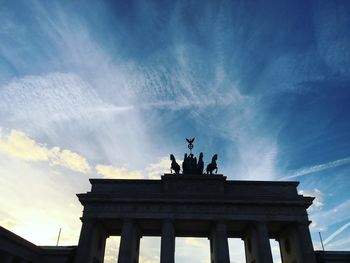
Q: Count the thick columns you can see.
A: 6